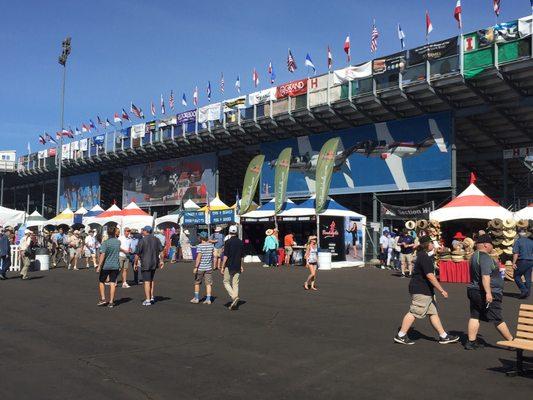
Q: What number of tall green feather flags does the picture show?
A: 3